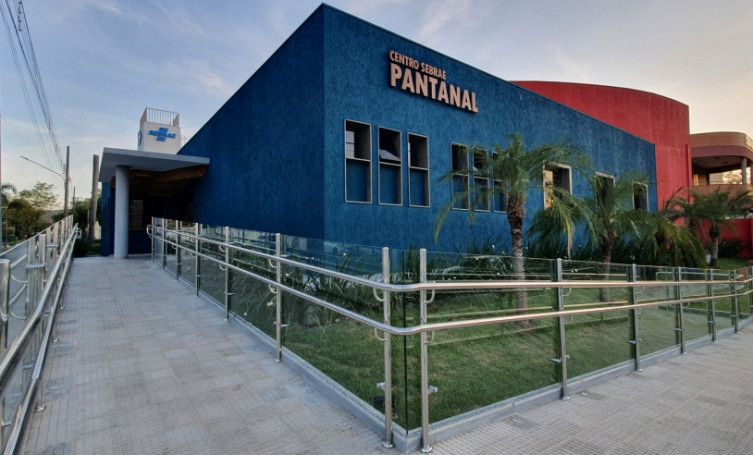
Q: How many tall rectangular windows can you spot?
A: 9